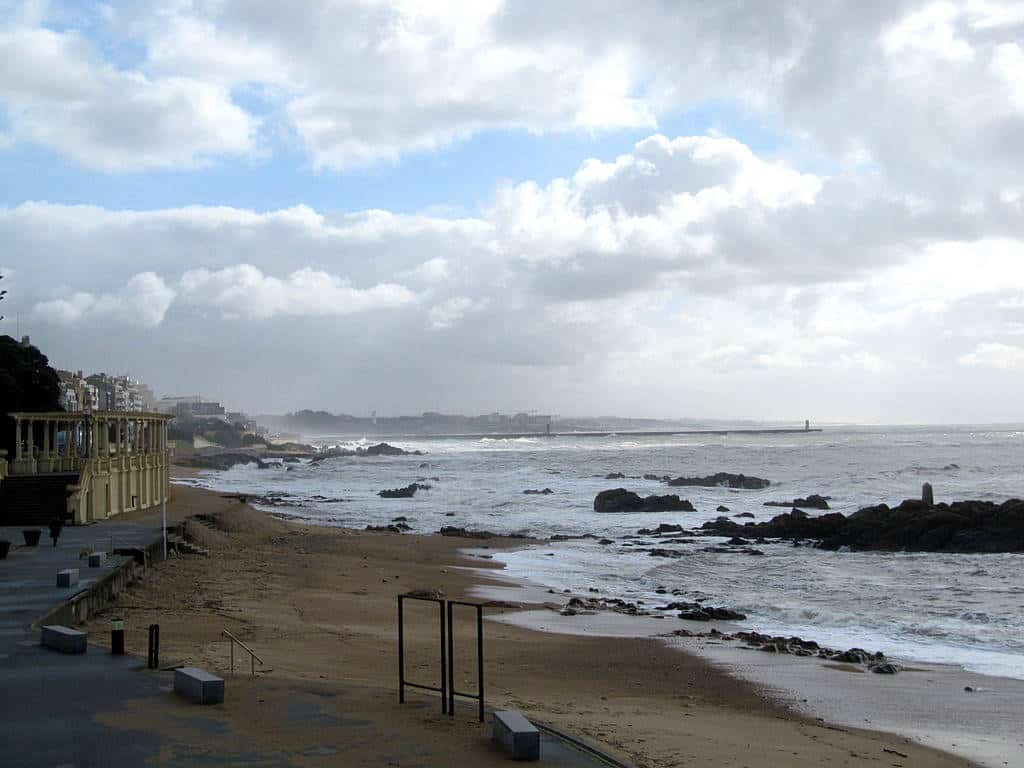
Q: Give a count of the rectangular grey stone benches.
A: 5